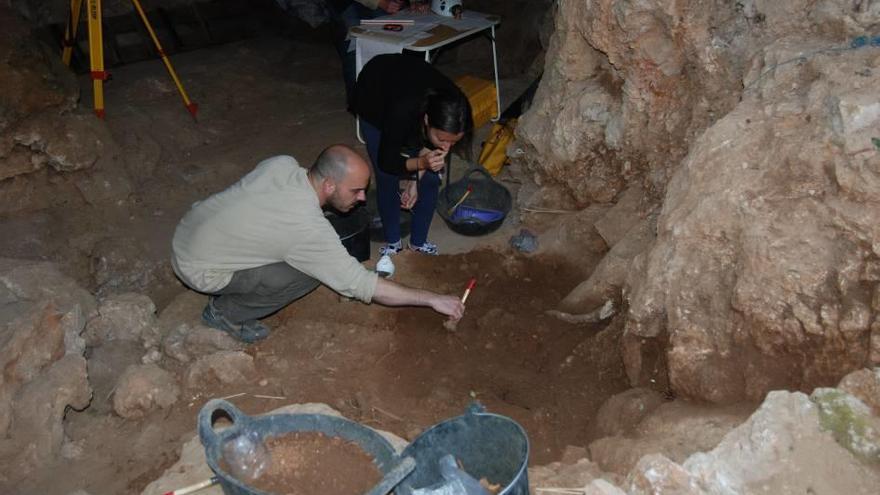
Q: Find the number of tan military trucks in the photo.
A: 0